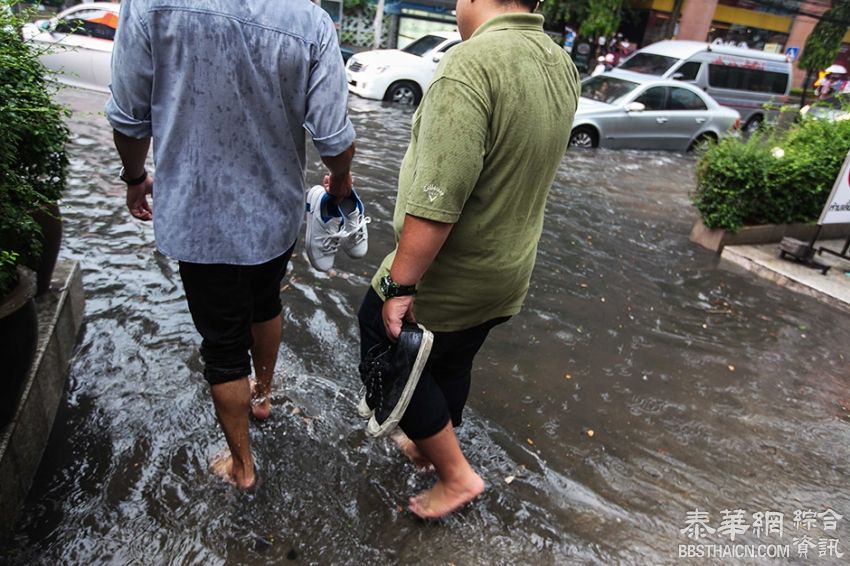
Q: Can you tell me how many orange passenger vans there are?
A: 0